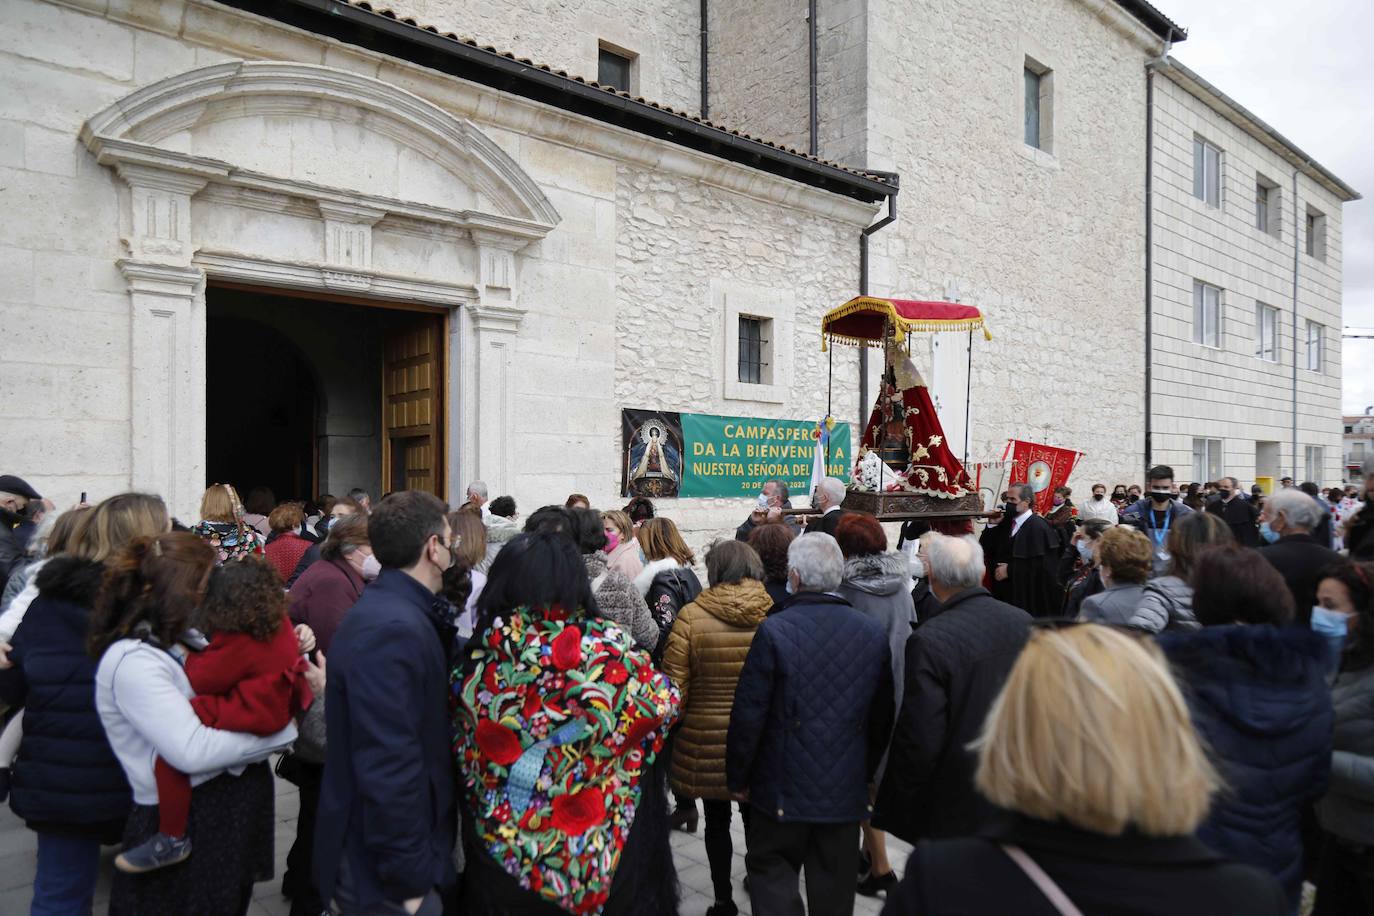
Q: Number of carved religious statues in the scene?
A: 1